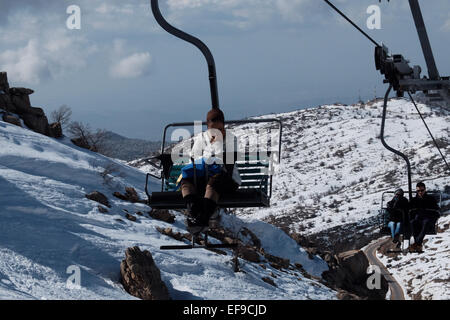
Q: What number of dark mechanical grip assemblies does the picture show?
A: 1